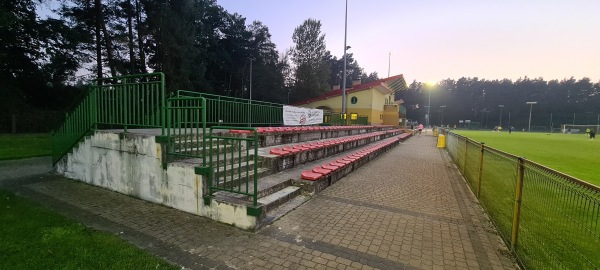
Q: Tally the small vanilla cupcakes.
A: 0